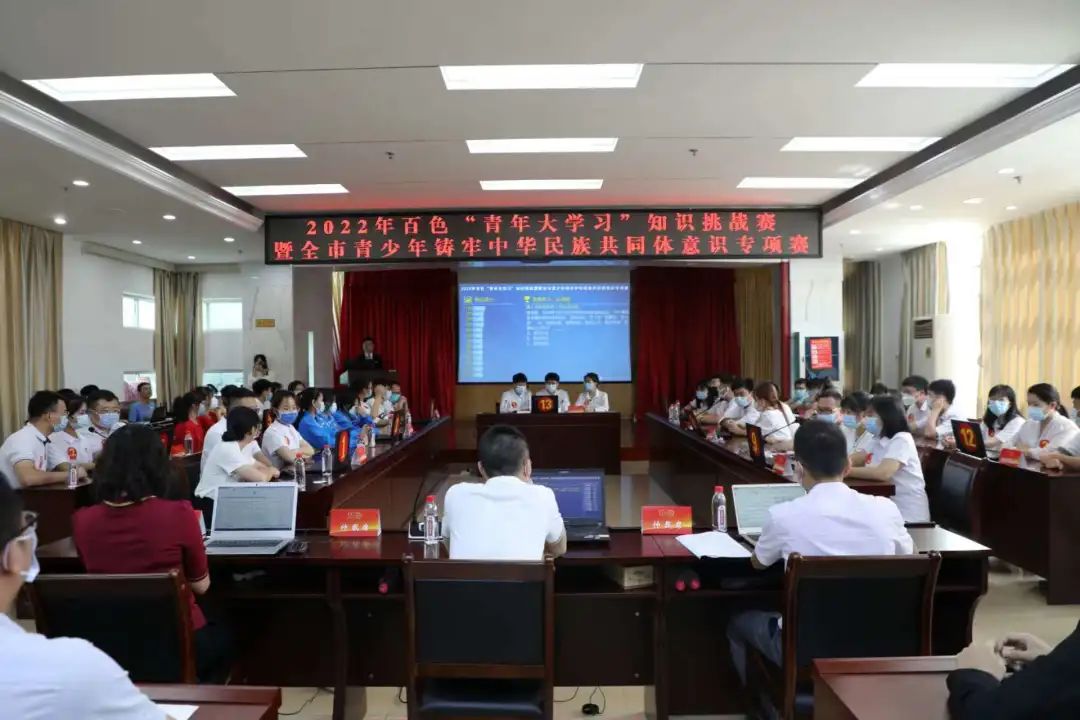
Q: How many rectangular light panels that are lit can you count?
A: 9